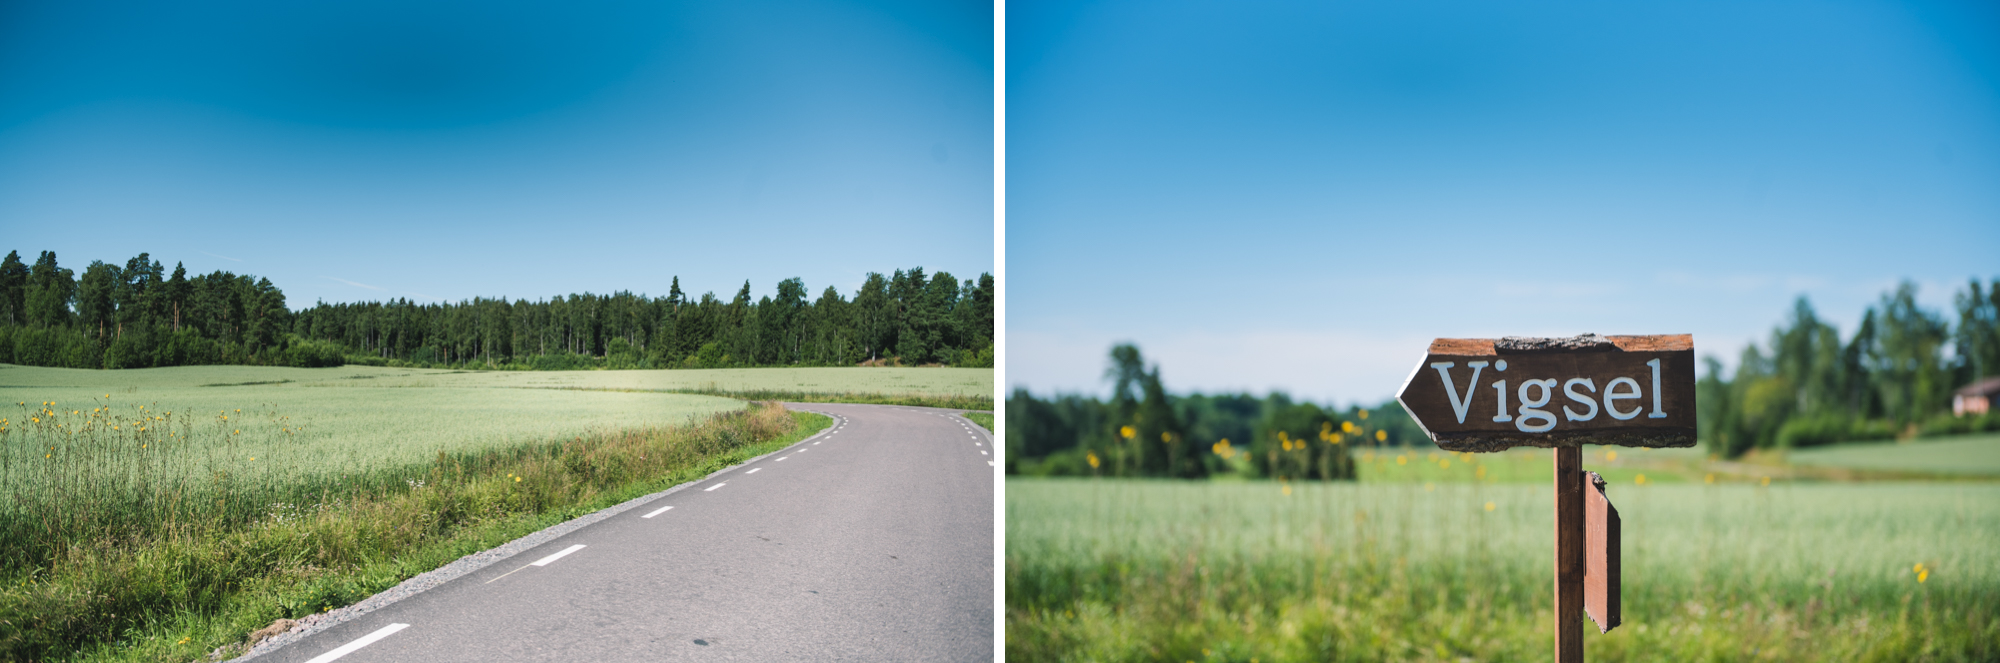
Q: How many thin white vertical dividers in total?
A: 1